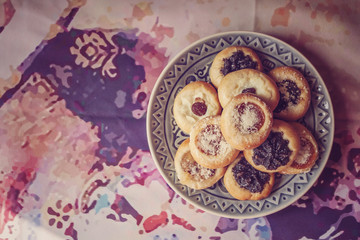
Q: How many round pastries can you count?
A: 10